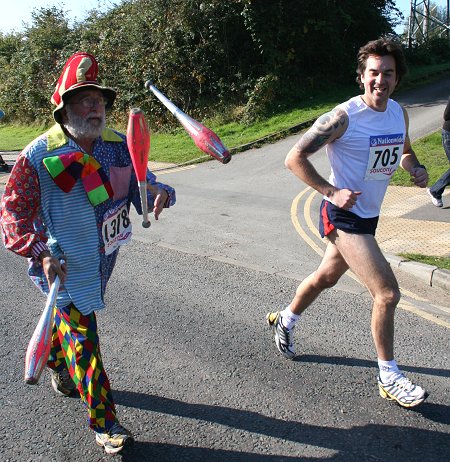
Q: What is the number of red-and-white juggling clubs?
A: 3